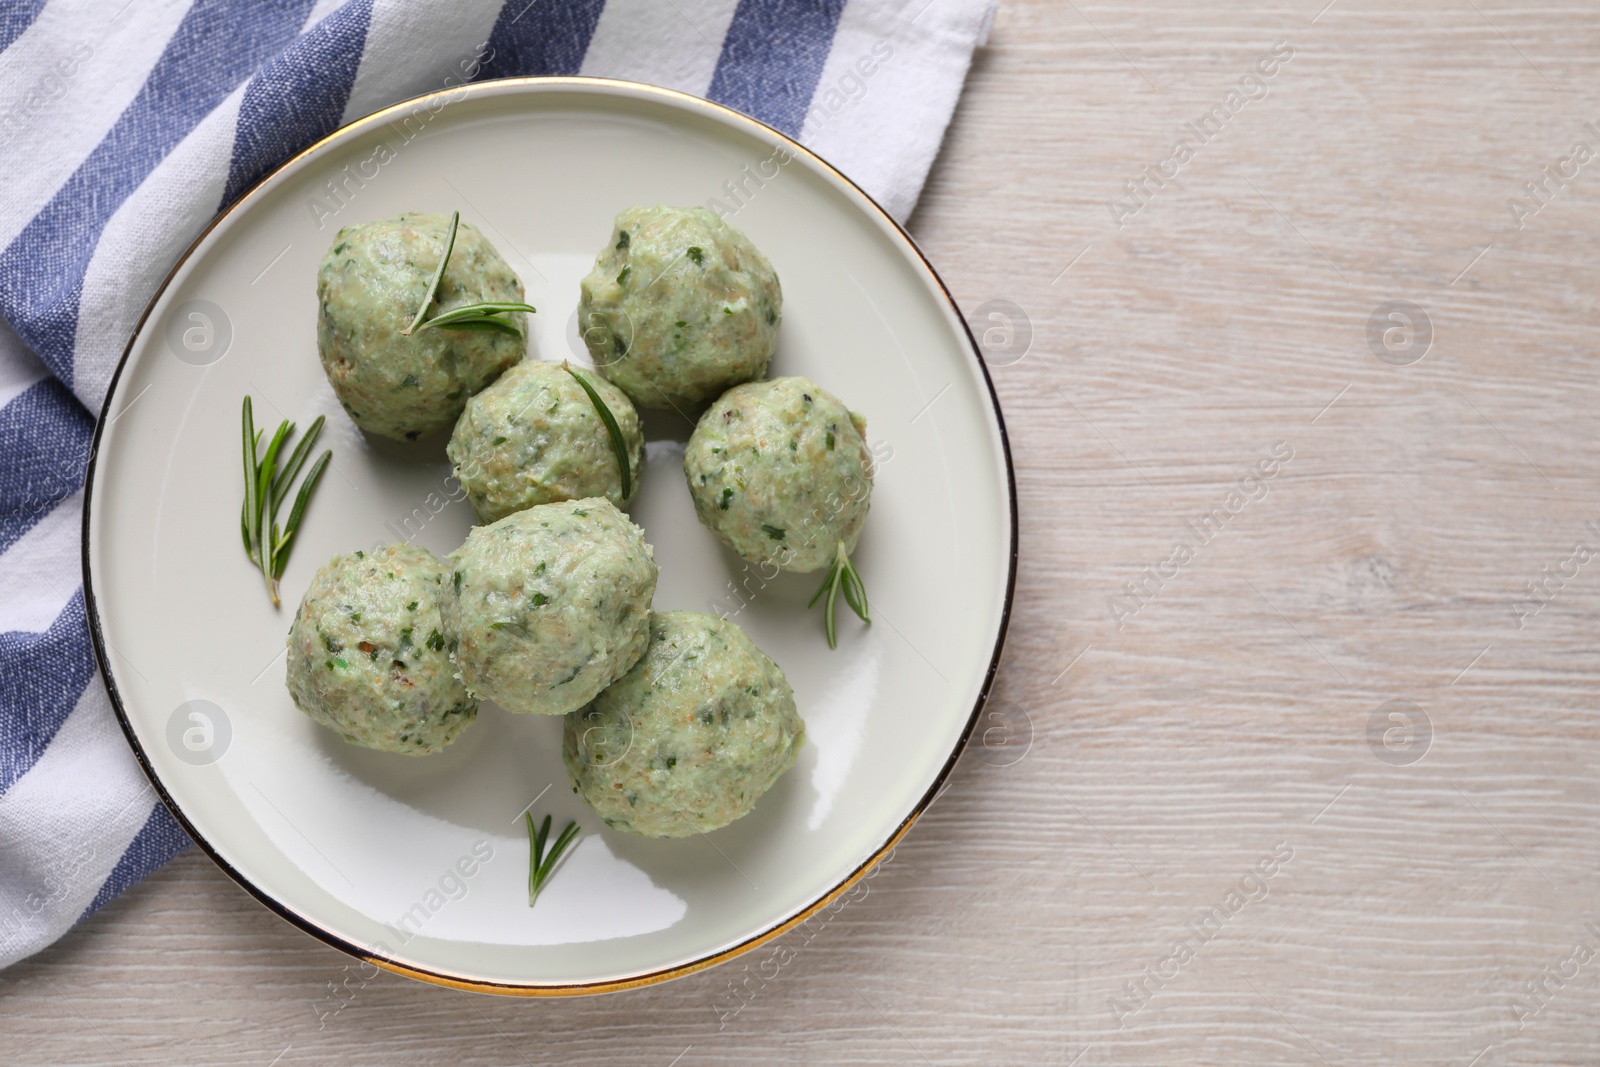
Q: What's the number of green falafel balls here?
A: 7